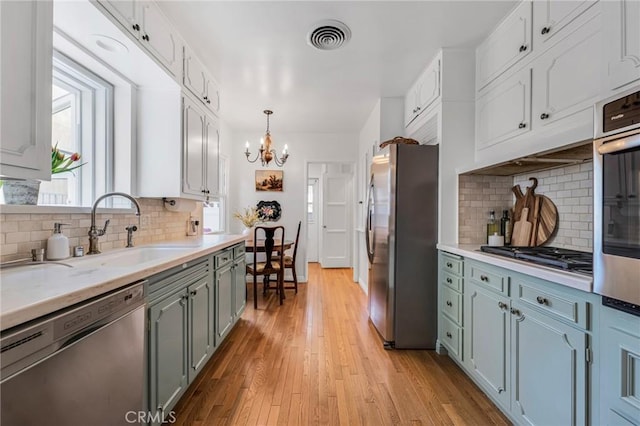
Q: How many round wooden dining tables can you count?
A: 1